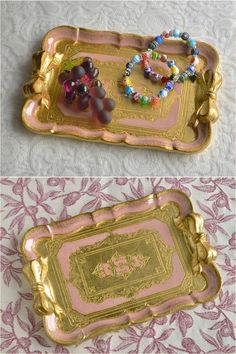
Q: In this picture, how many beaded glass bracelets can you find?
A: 2